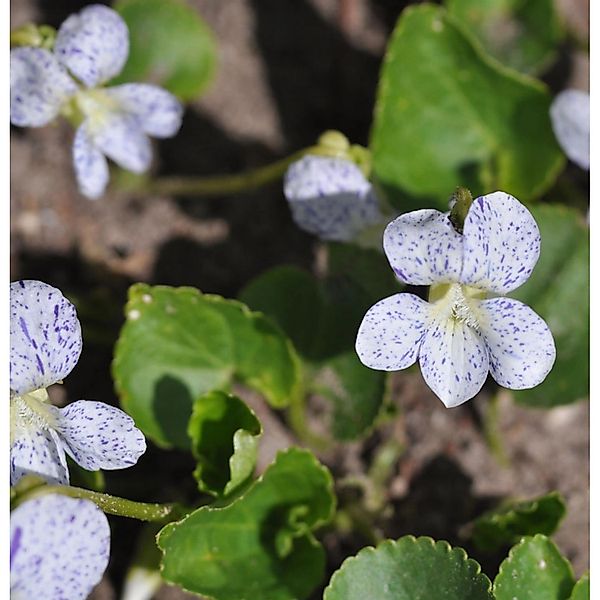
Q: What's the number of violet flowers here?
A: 6